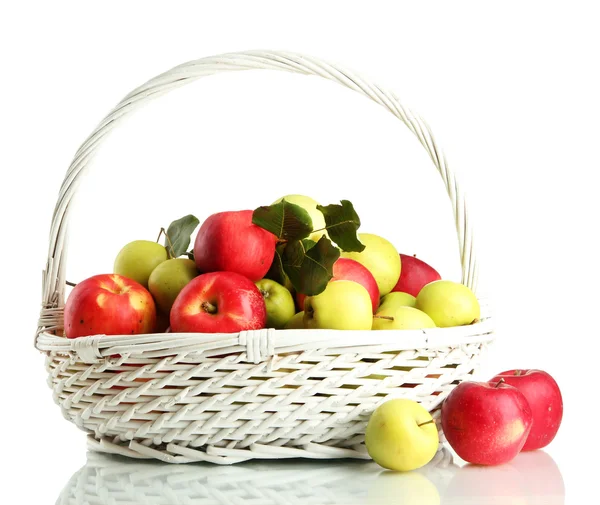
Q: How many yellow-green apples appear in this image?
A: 11